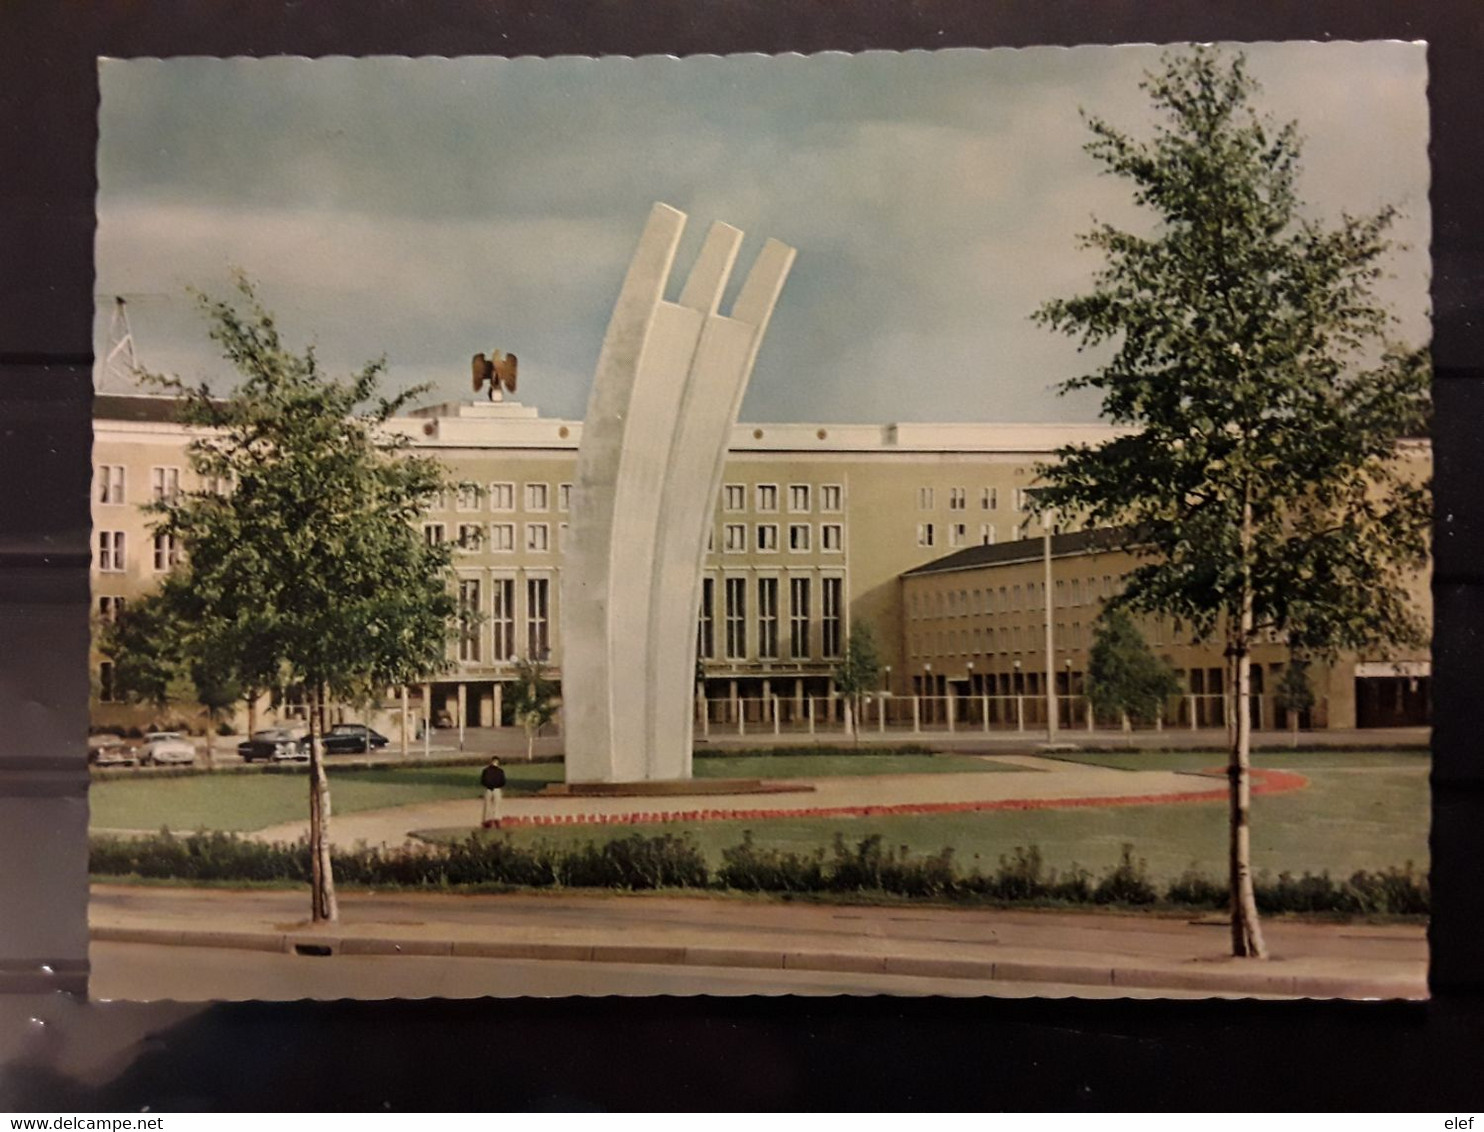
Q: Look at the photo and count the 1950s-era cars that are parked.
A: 4